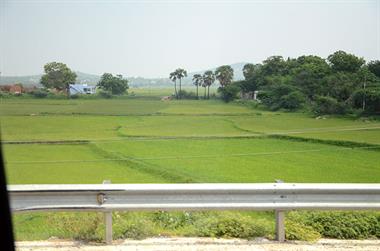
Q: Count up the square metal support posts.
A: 2